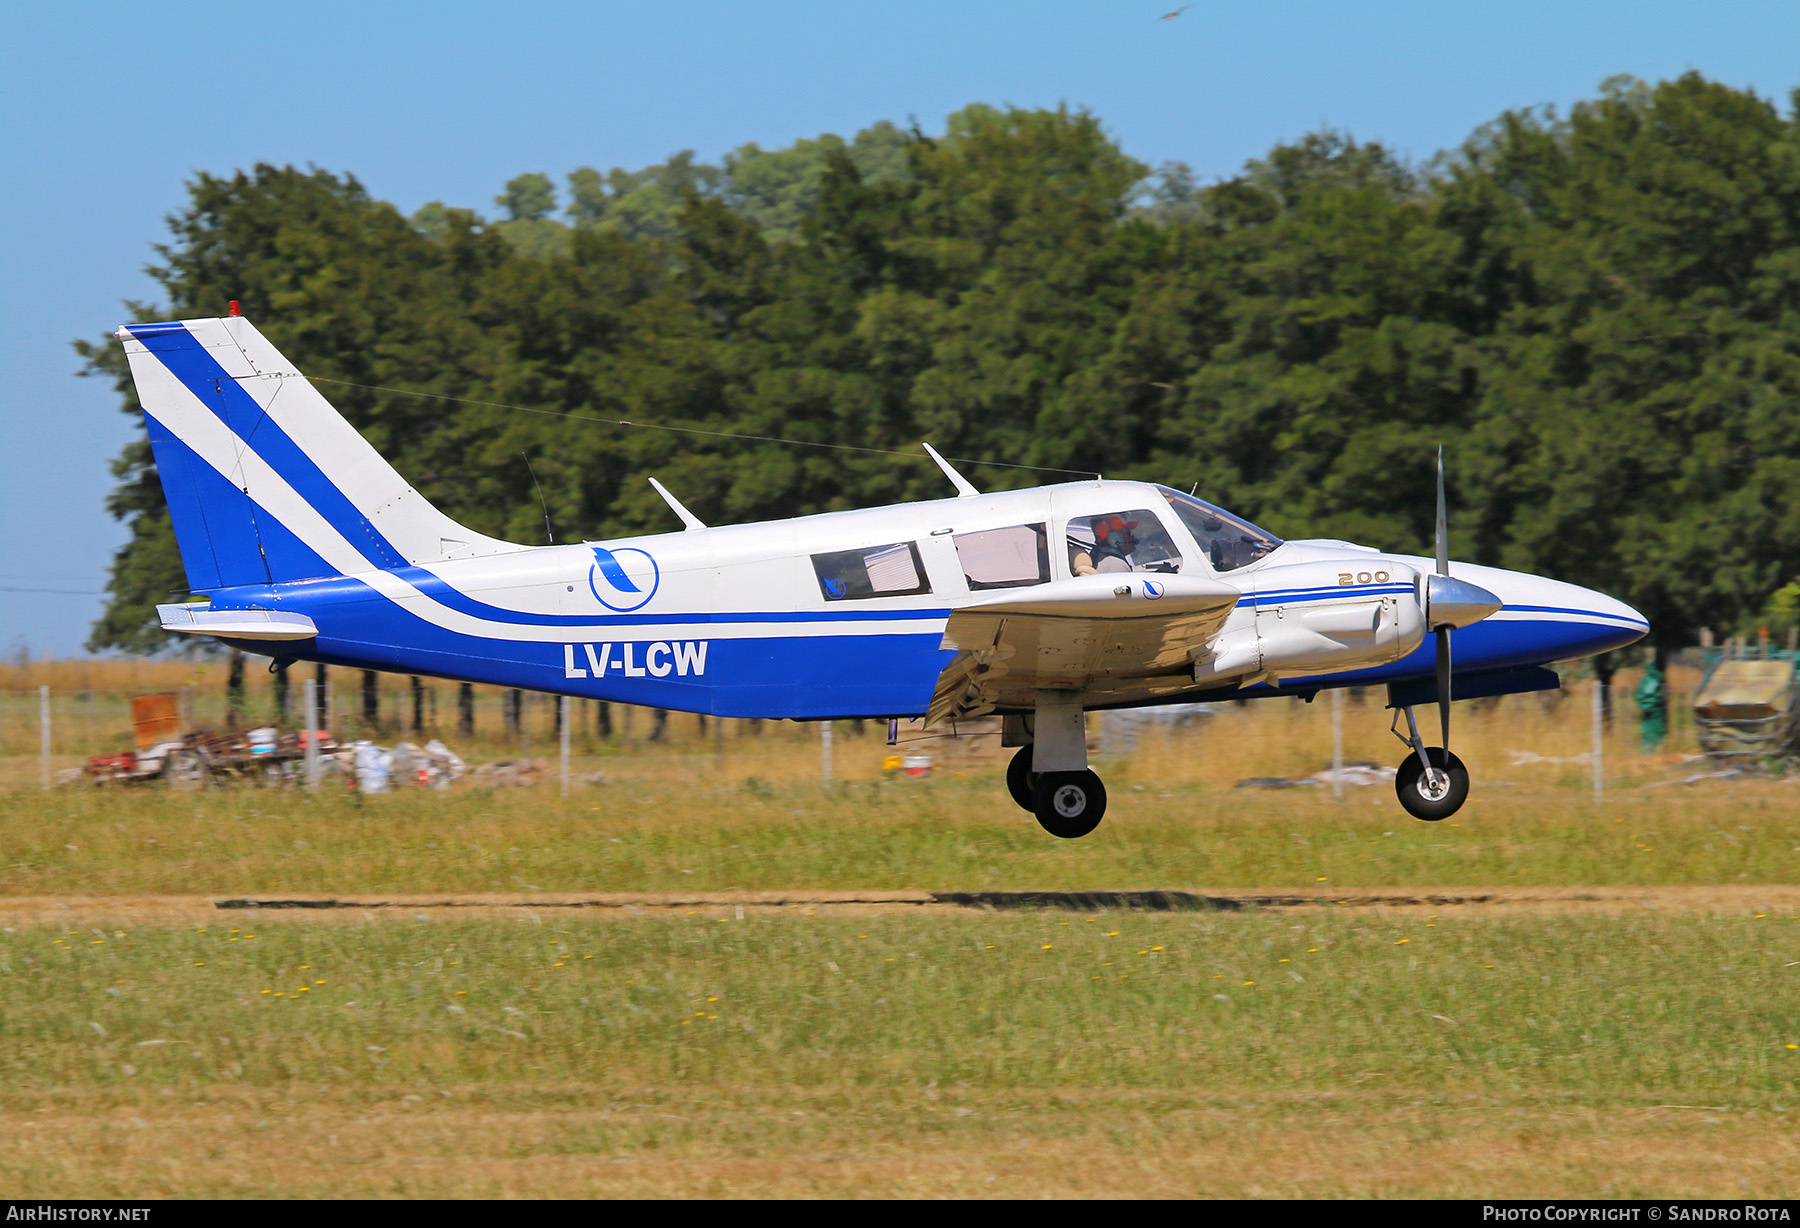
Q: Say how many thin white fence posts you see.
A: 6